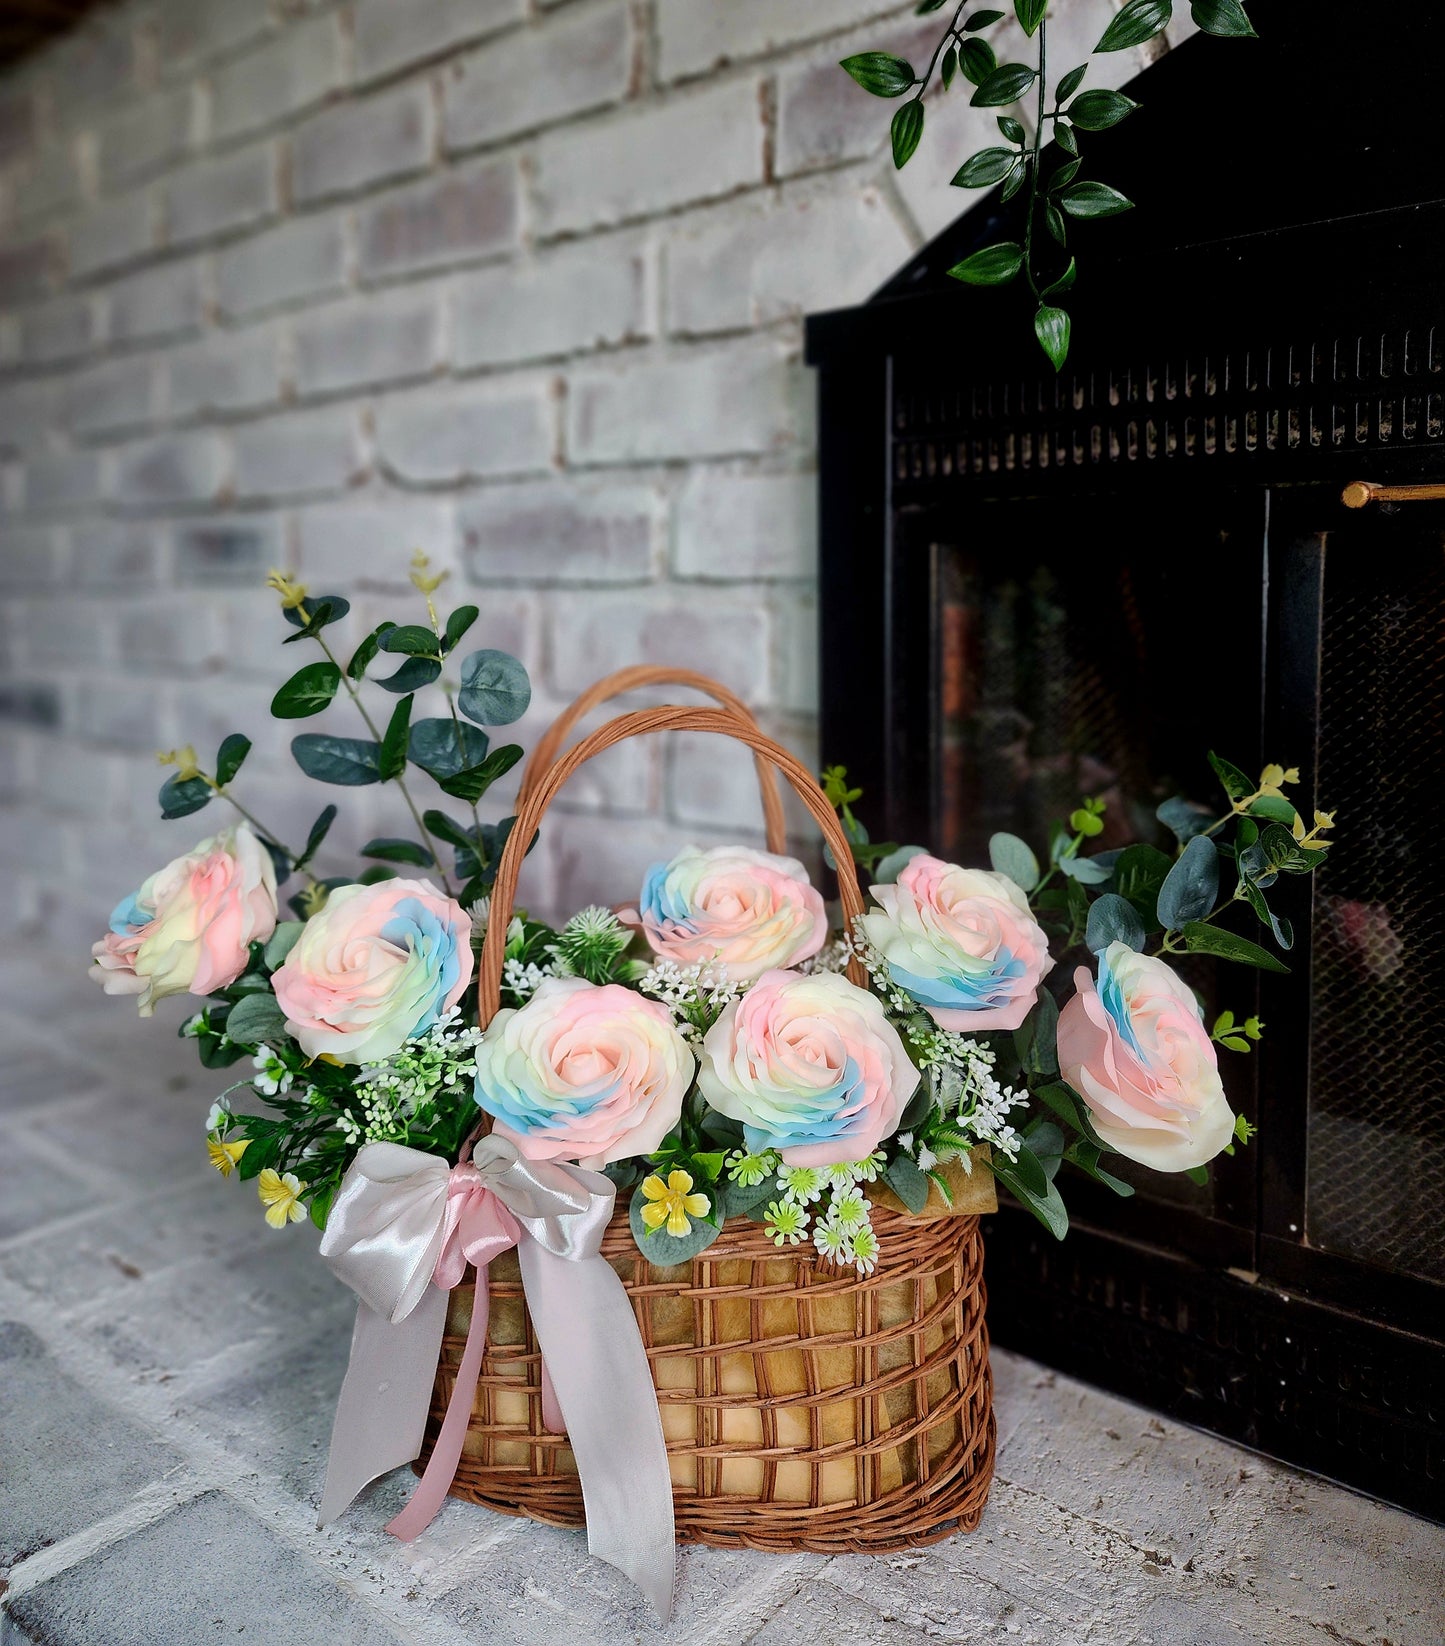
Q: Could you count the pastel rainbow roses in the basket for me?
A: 7